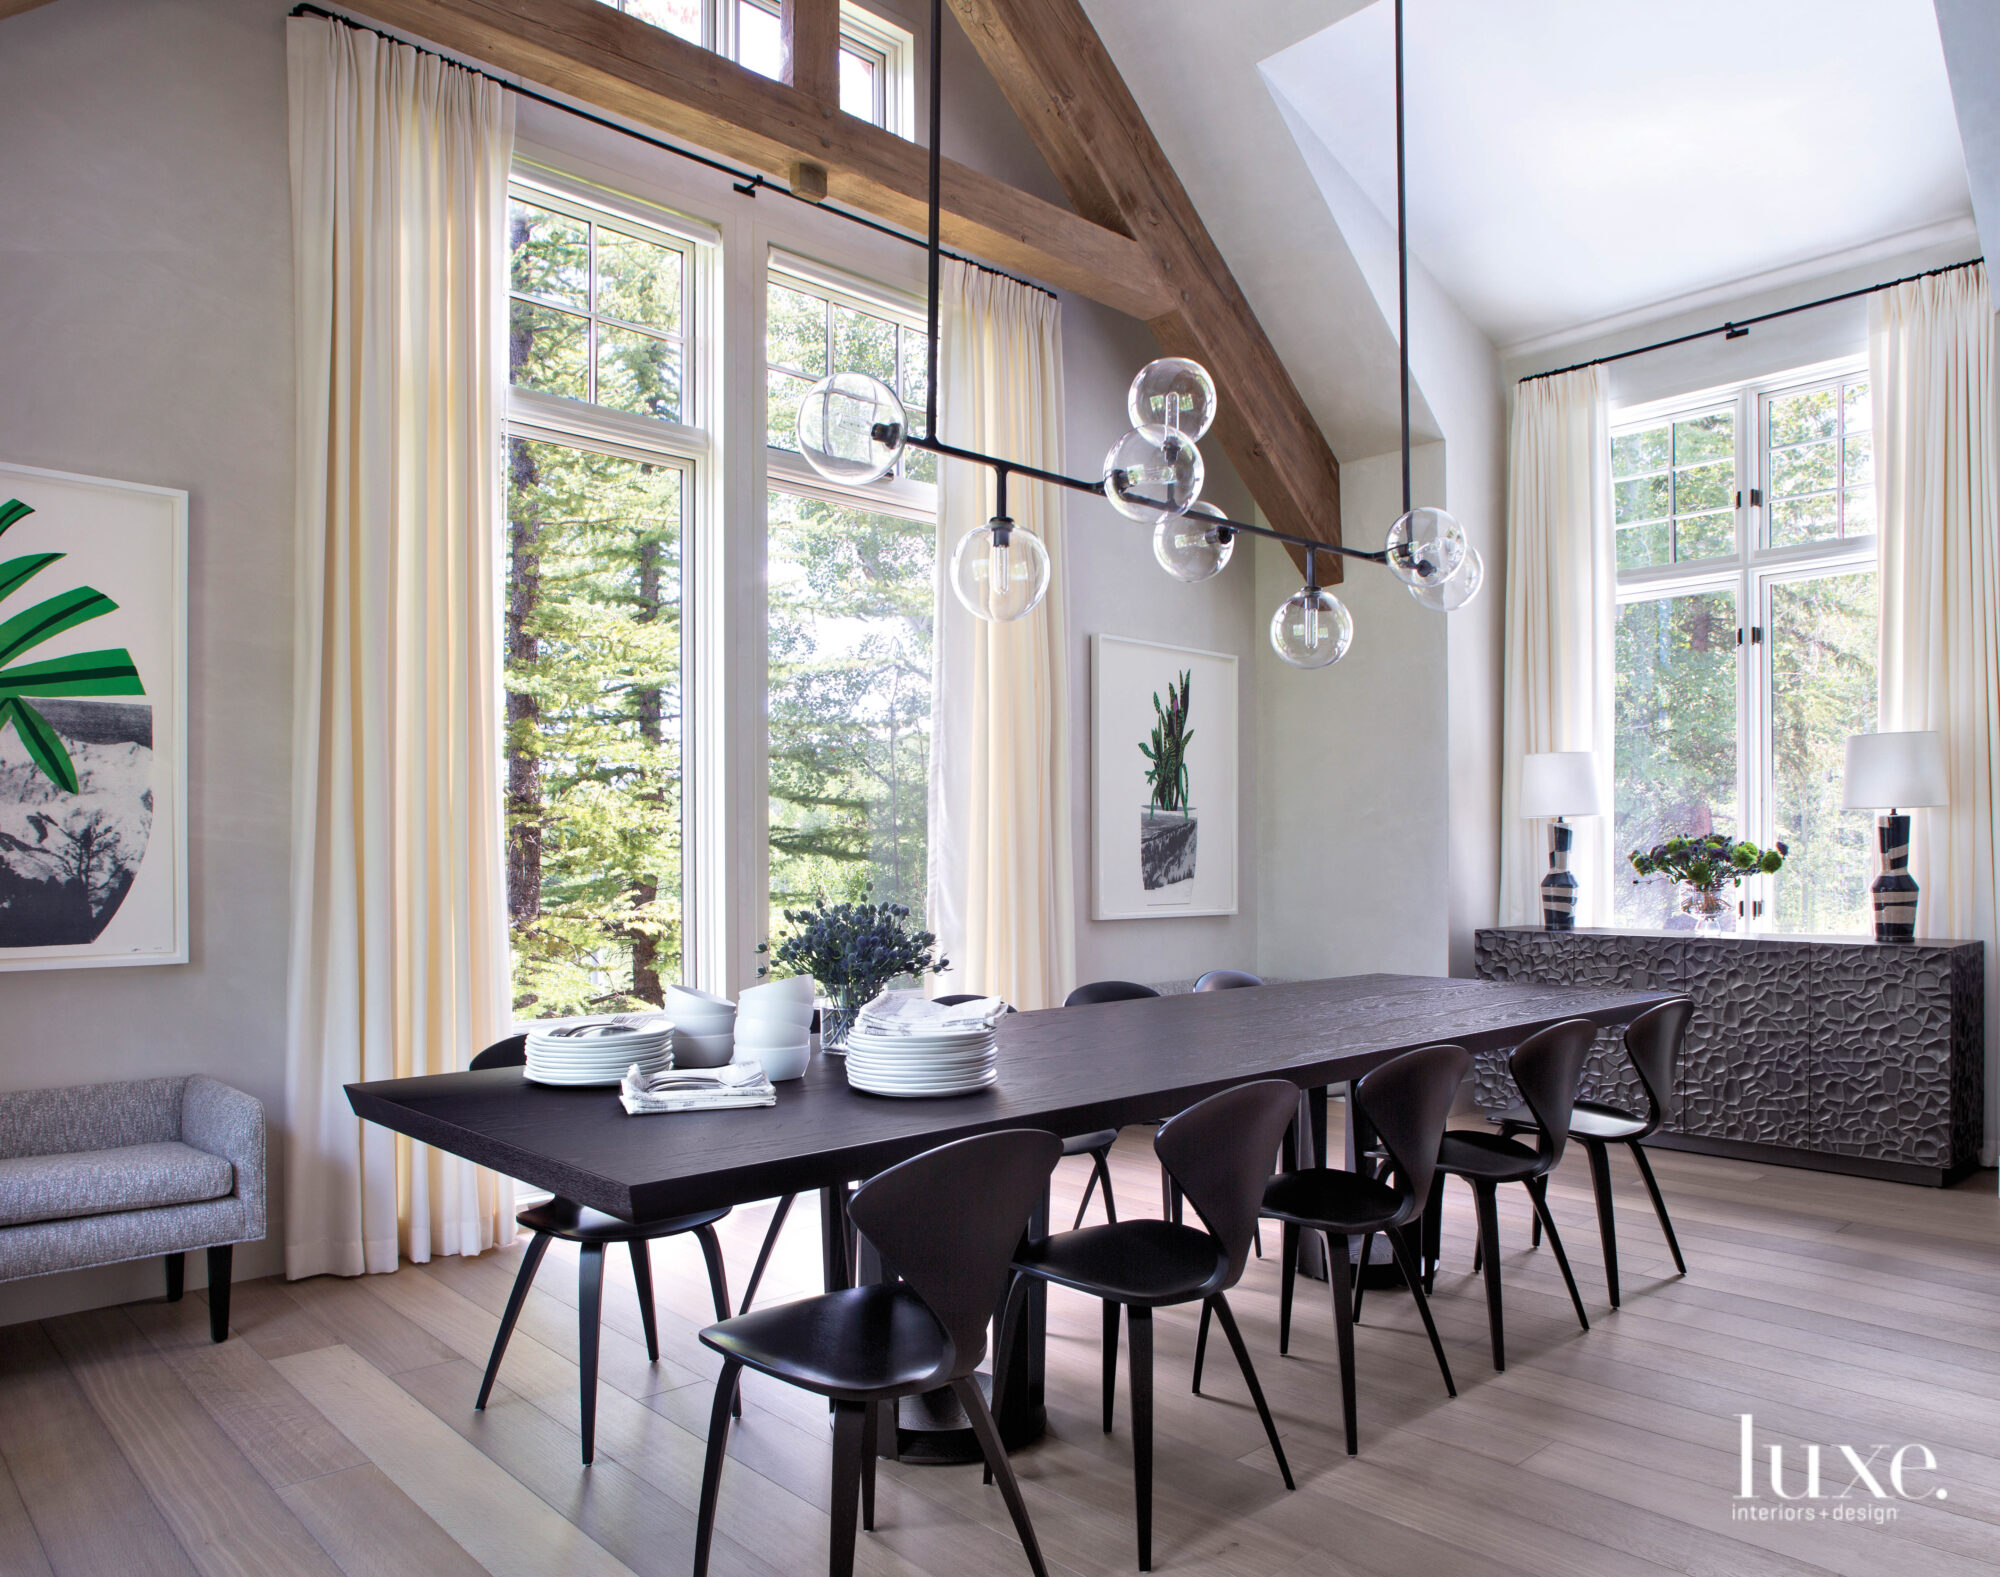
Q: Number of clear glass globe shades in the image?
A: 8